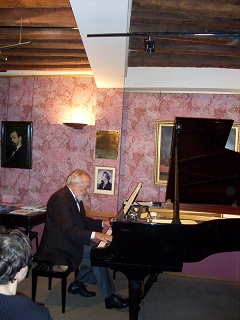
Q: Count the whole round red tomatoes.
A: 0